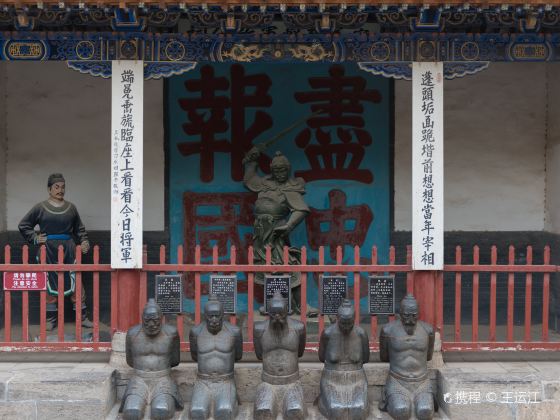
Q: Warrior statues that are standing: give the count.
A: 2